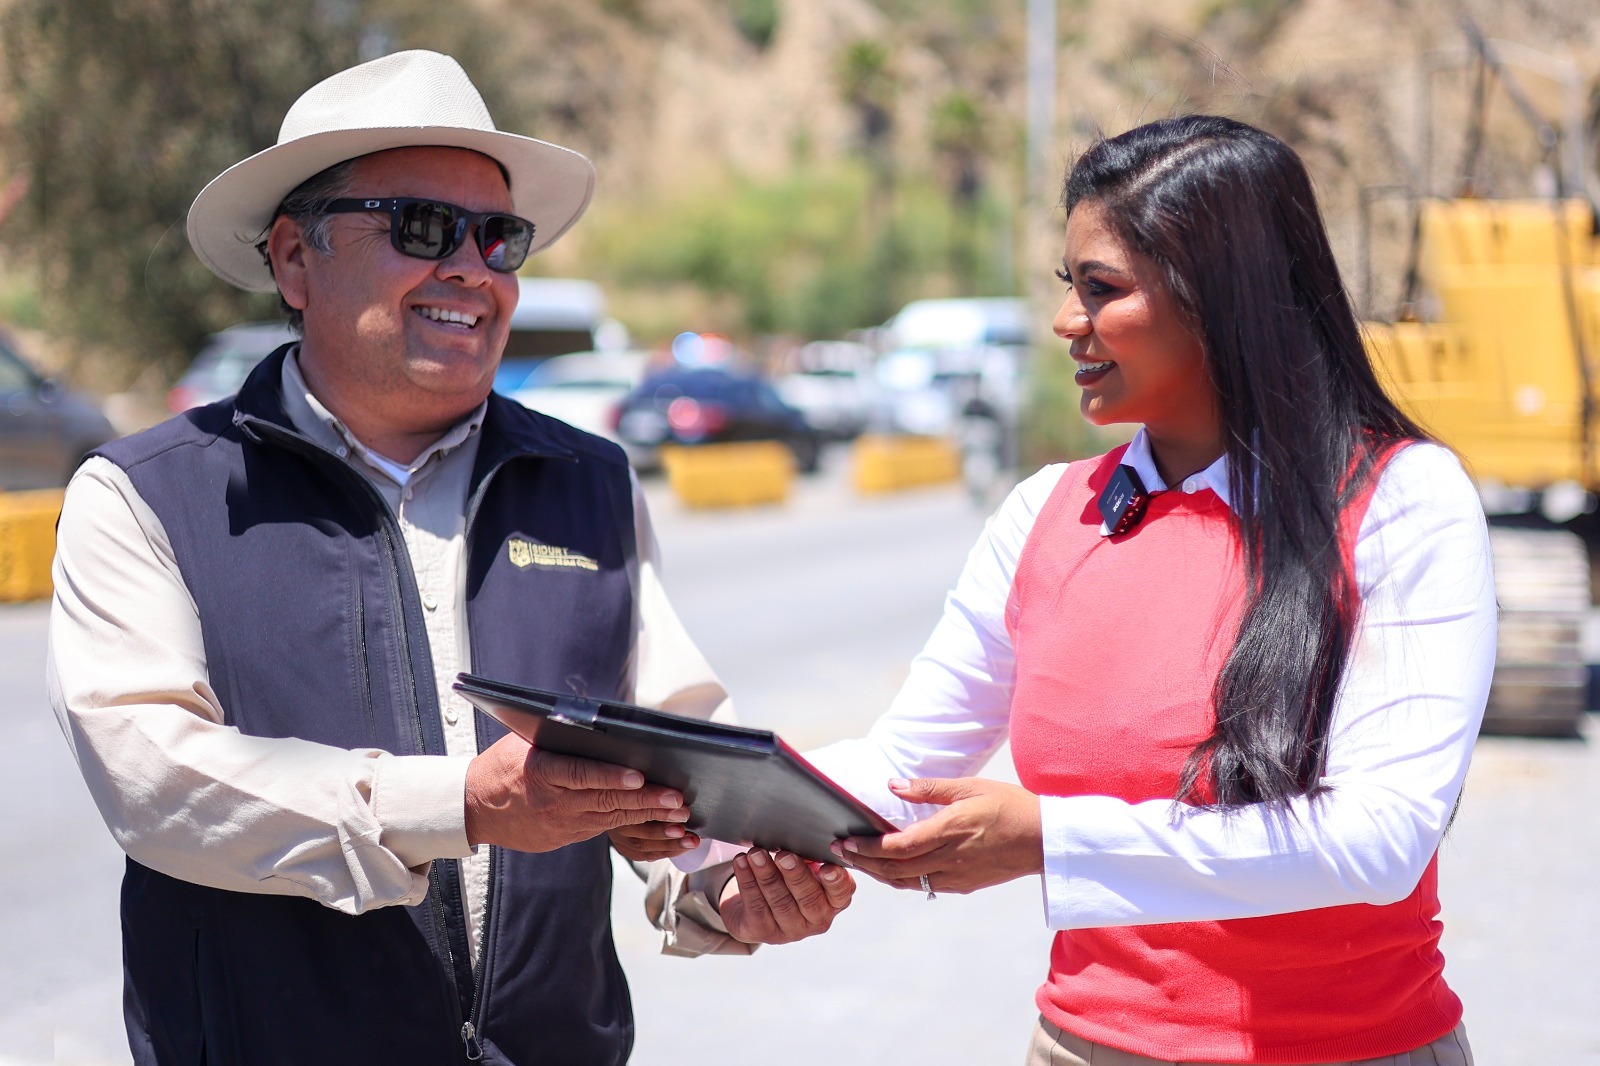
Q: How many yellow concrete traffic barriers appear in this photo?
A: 3